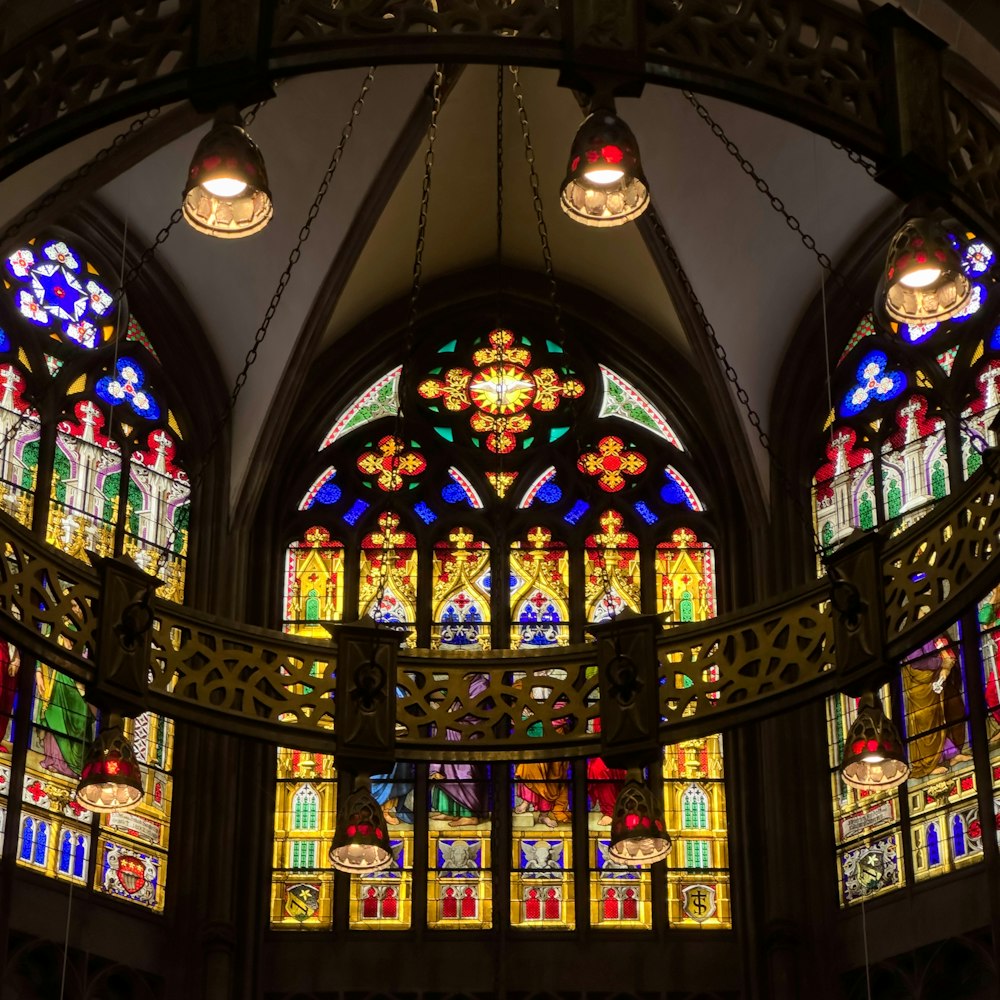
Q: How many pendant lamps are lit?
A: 7